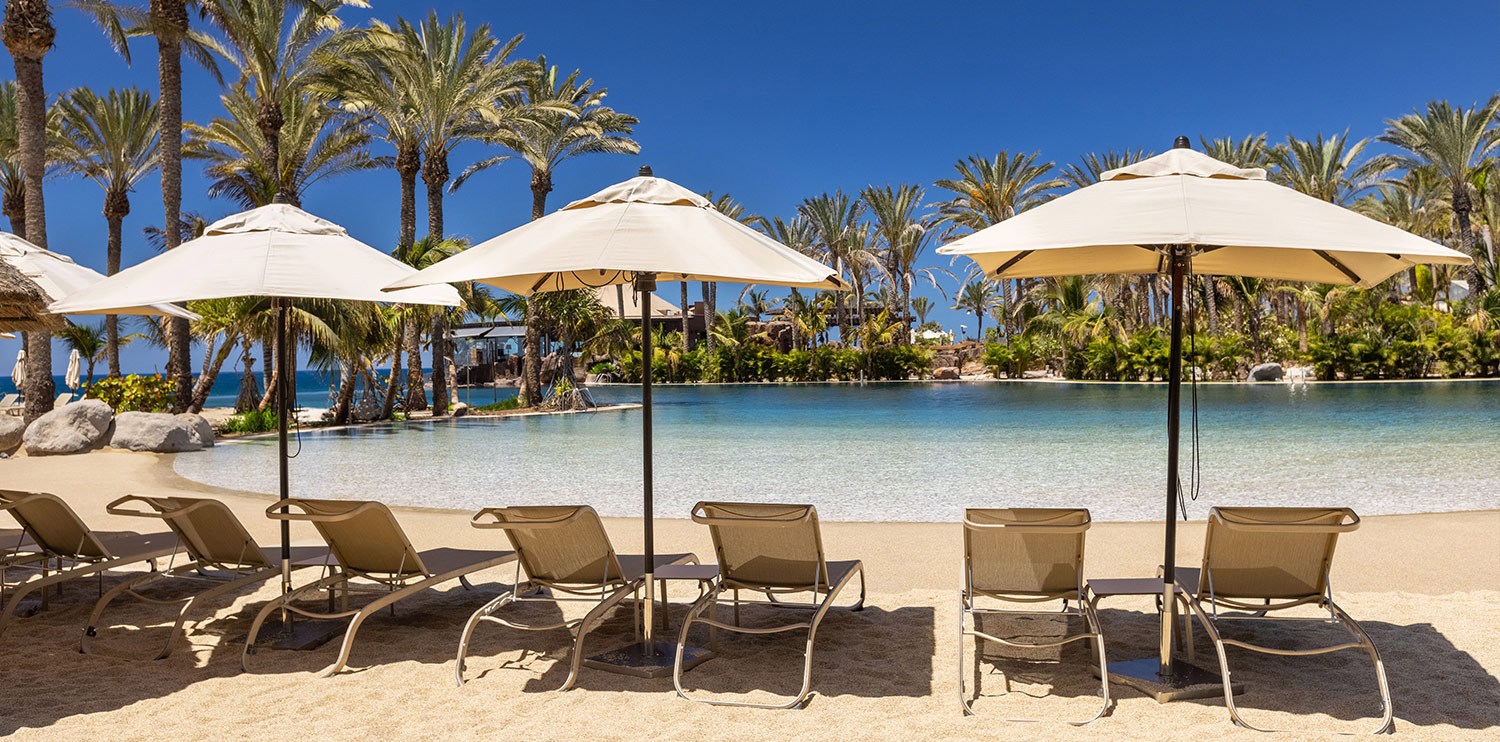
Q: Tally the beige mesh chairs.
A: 7